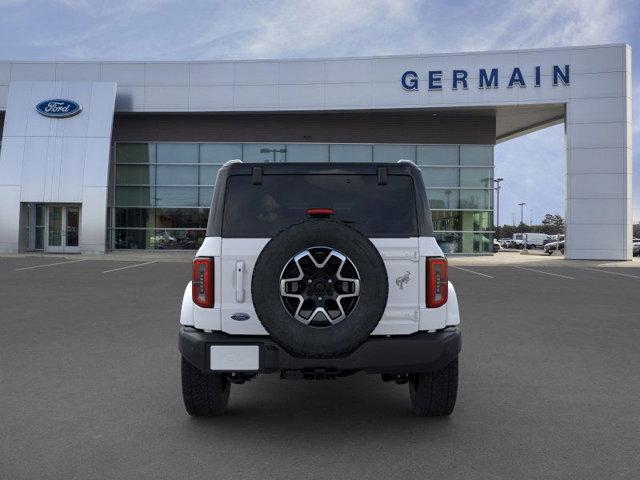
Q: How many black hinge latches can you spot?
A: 2